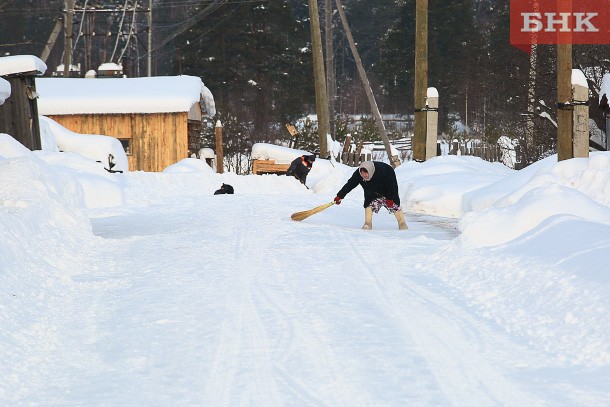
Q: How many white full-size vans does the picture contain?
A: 0